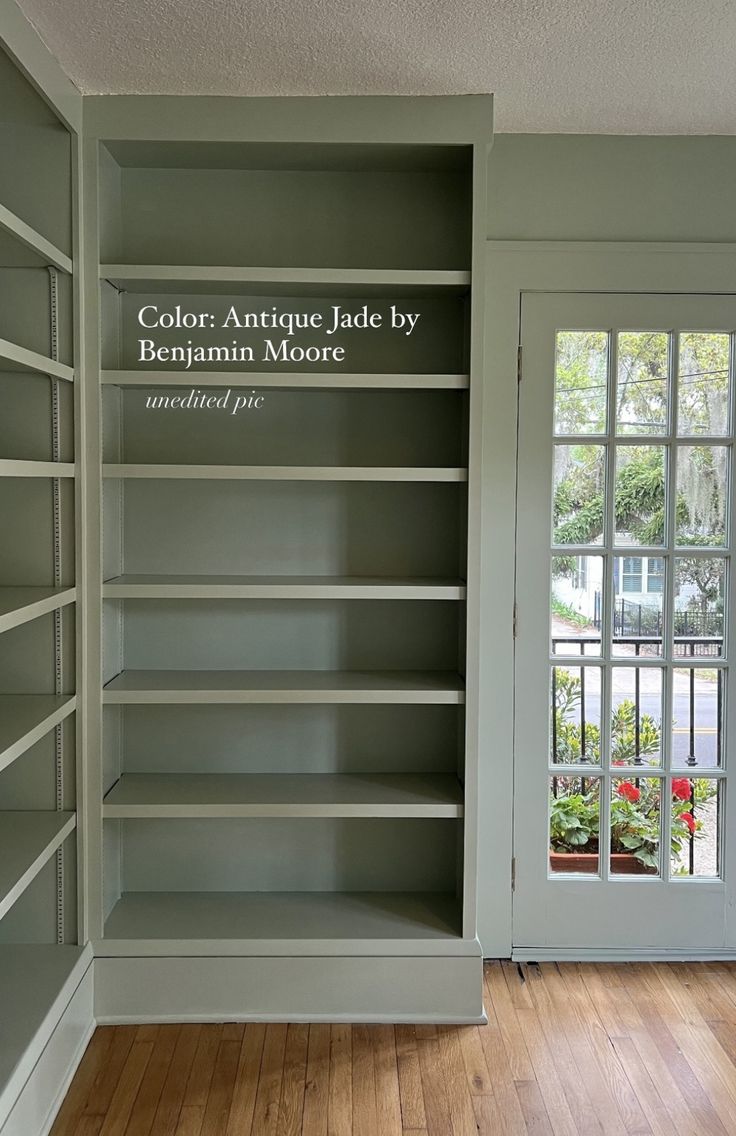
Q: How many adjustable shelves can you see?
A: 12